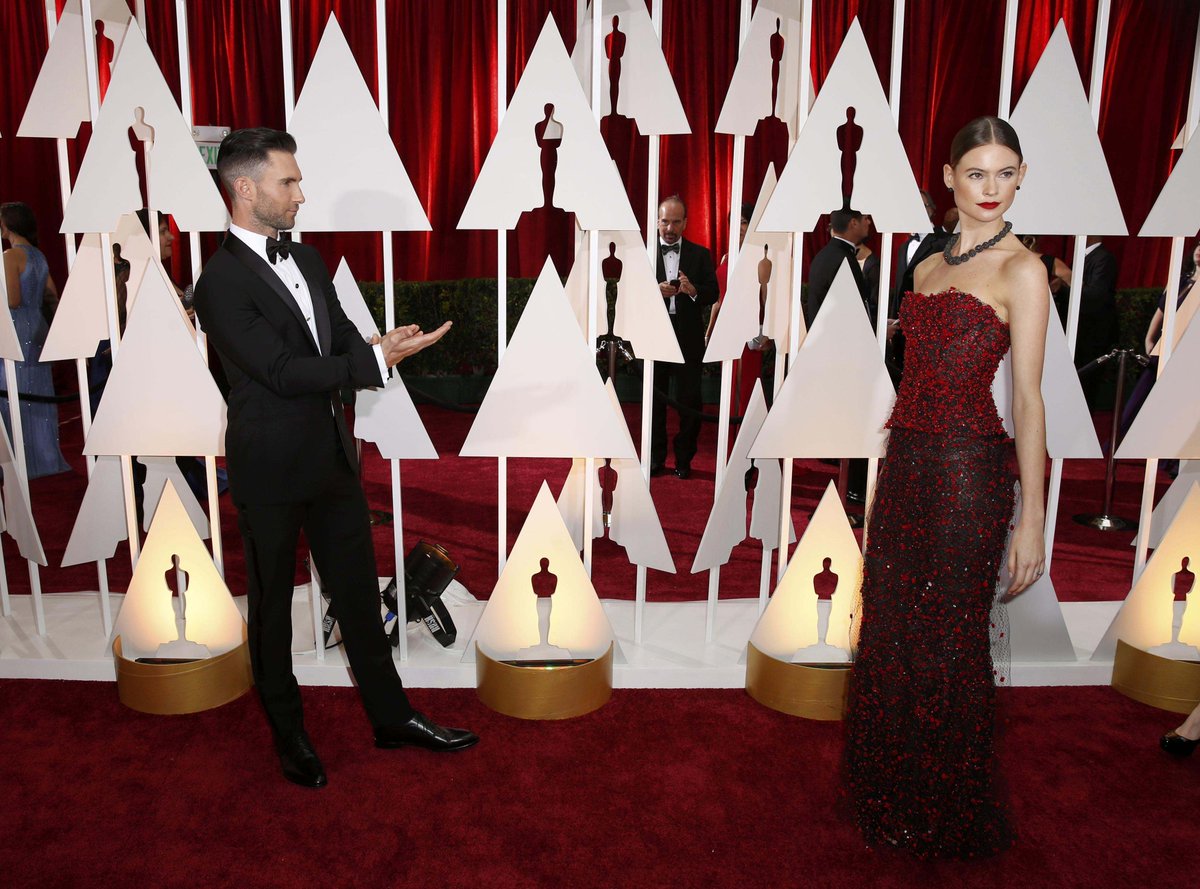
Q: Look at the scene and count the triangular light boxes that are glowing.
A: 4